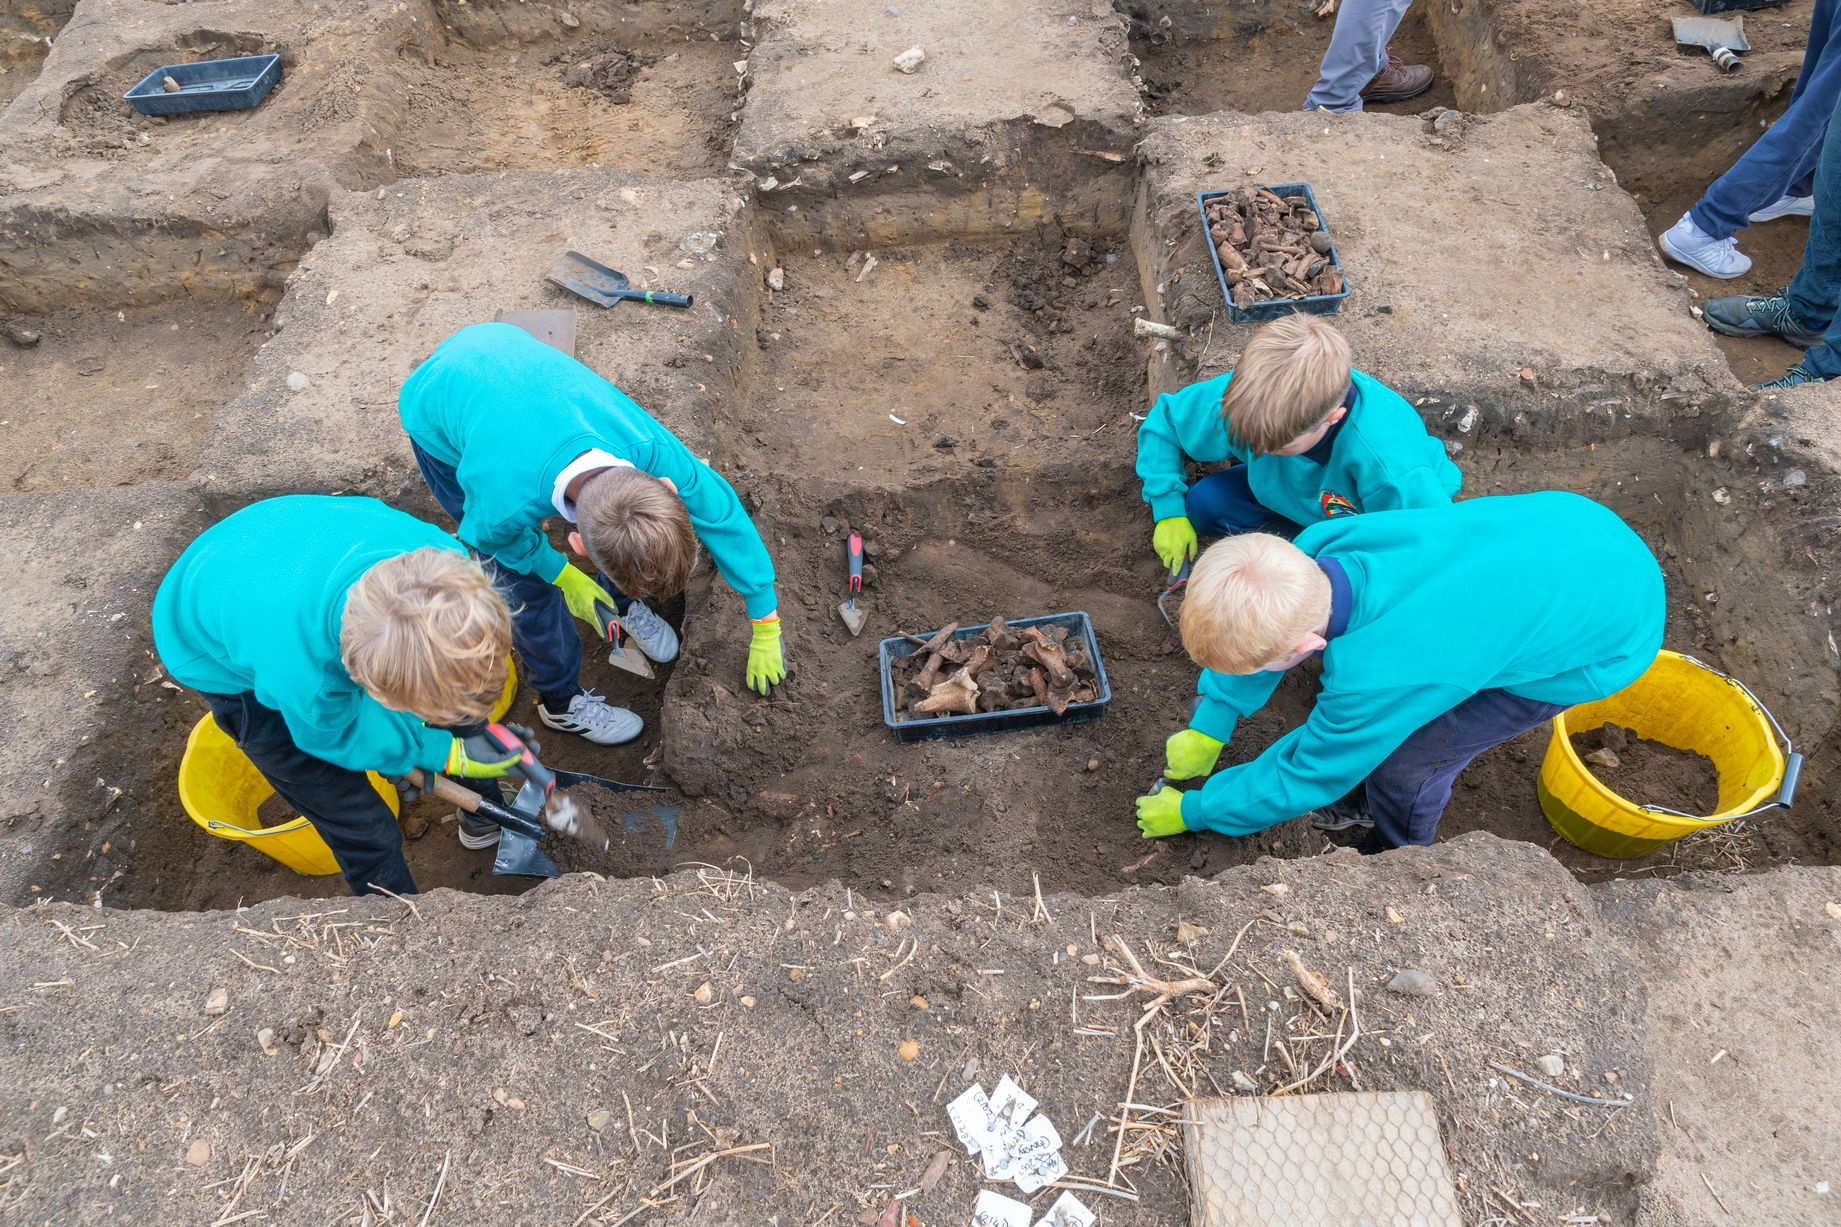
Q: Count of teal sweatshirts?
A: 4